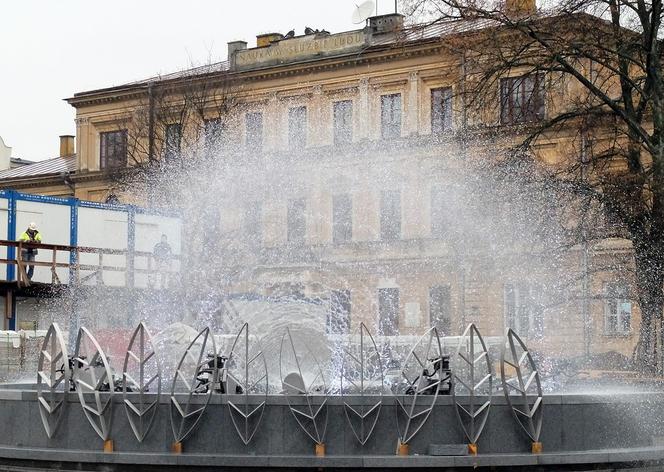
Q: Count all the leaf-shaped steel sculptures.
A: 10